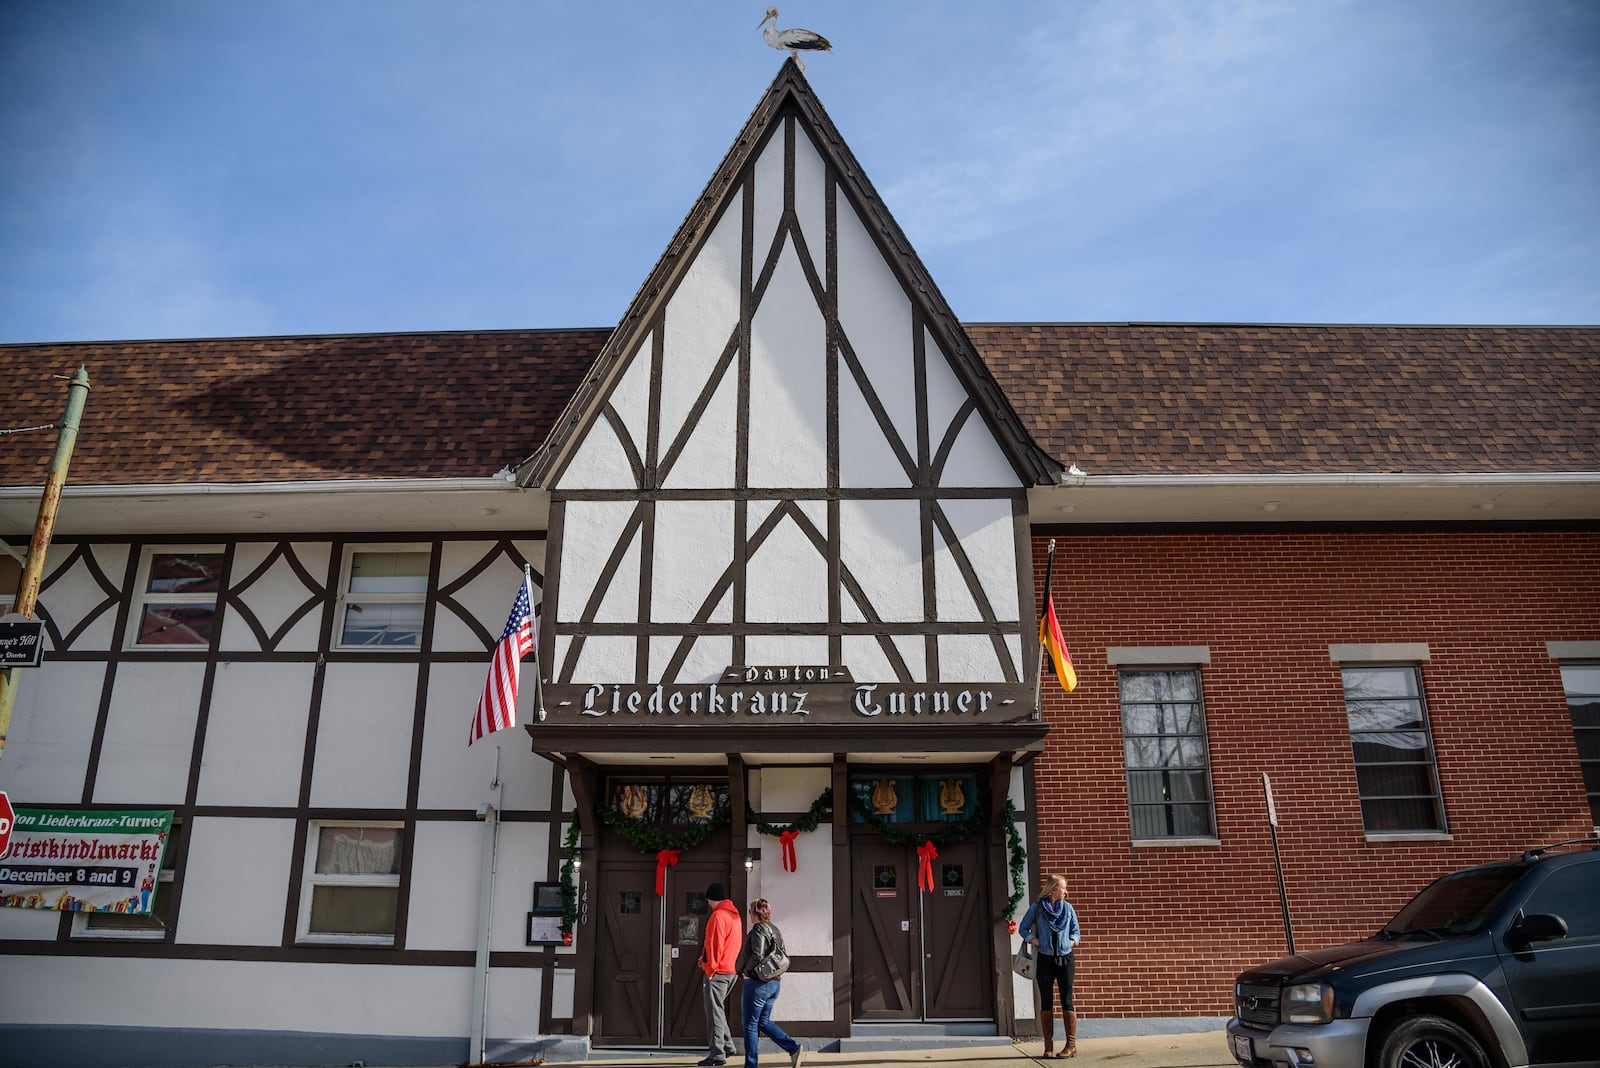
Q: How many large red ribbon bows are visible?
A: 3